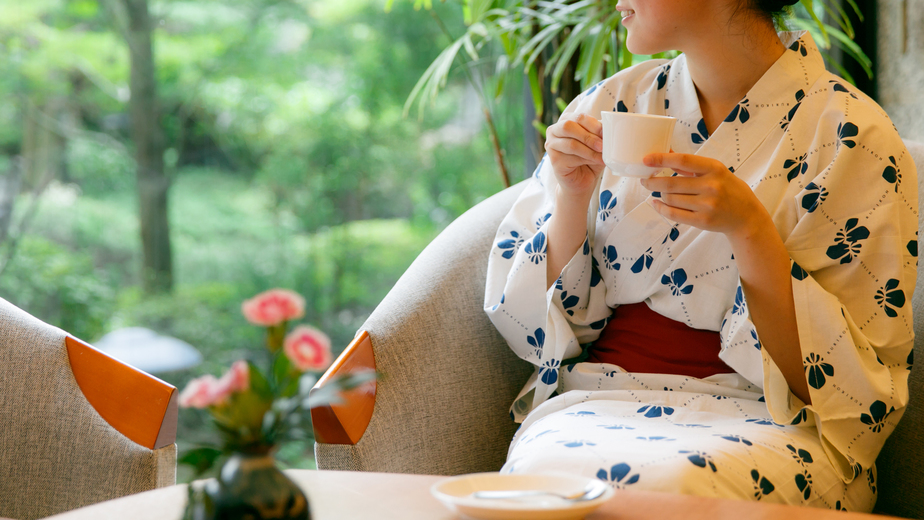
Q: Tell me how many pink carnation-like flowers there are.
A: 4